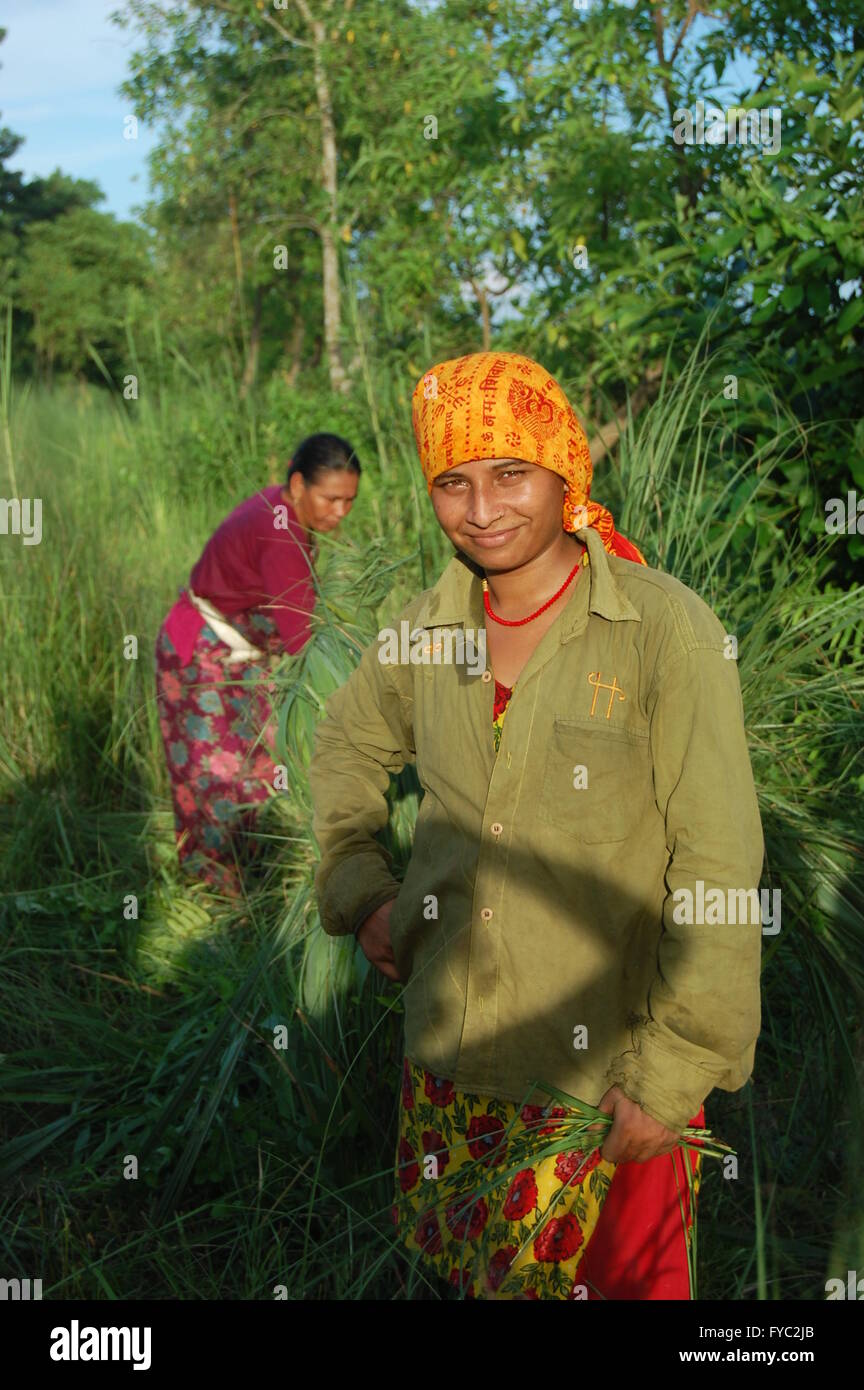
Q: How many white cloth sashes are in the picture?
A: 1